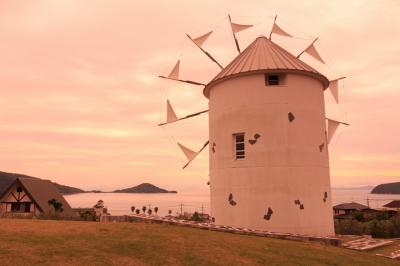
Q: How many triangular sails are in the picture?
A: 9